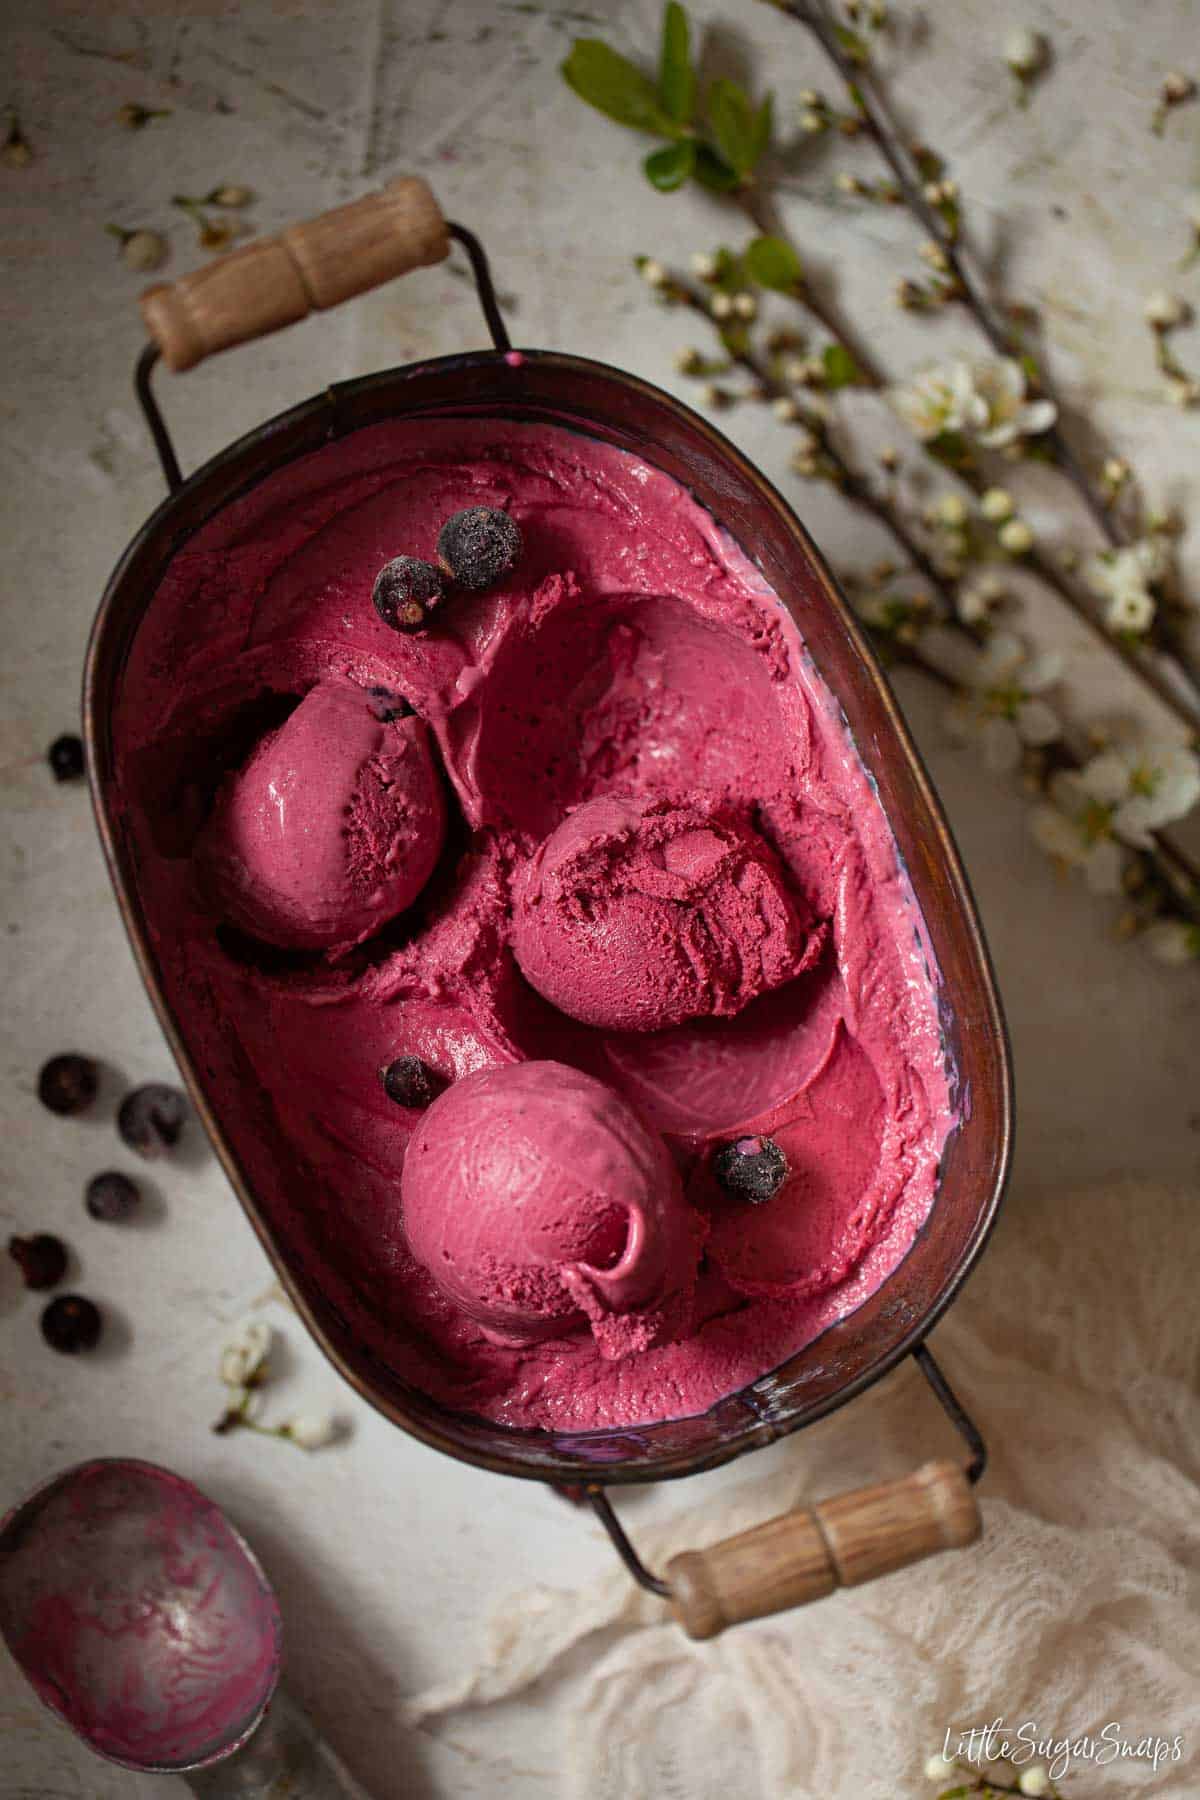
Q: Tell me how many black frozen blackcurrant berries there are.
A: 10